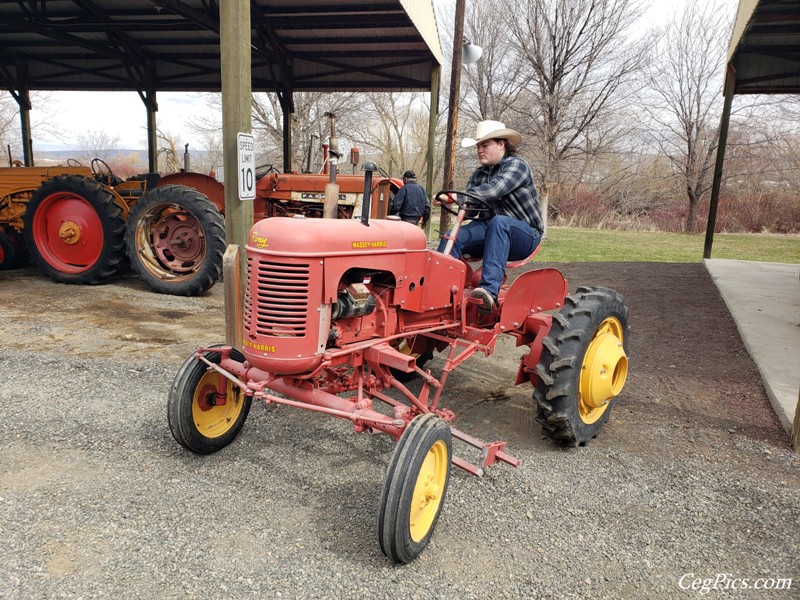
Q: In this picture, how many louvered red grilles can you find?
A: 1